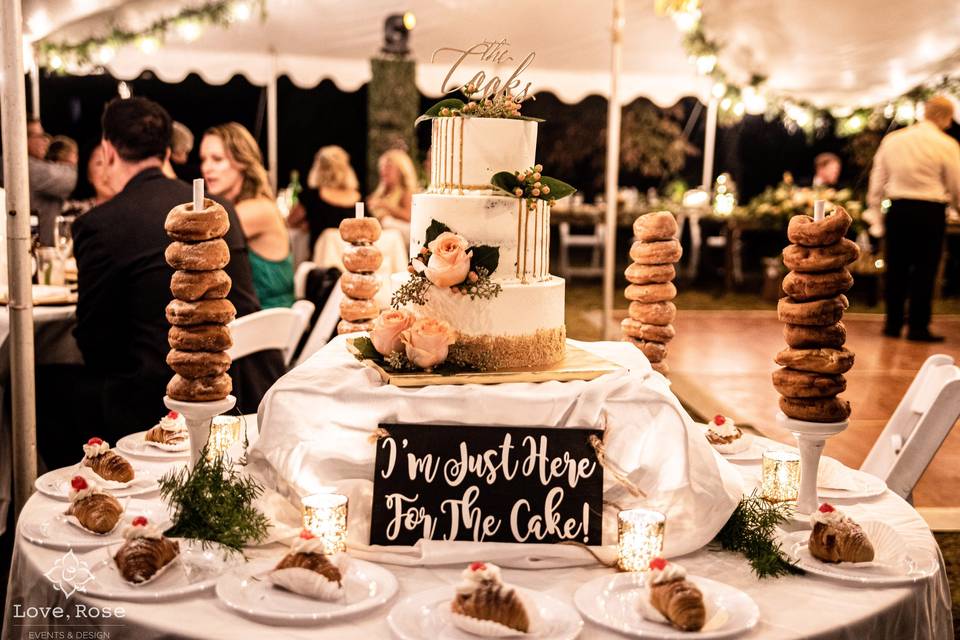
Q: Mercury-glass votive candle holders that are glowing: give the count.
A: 4